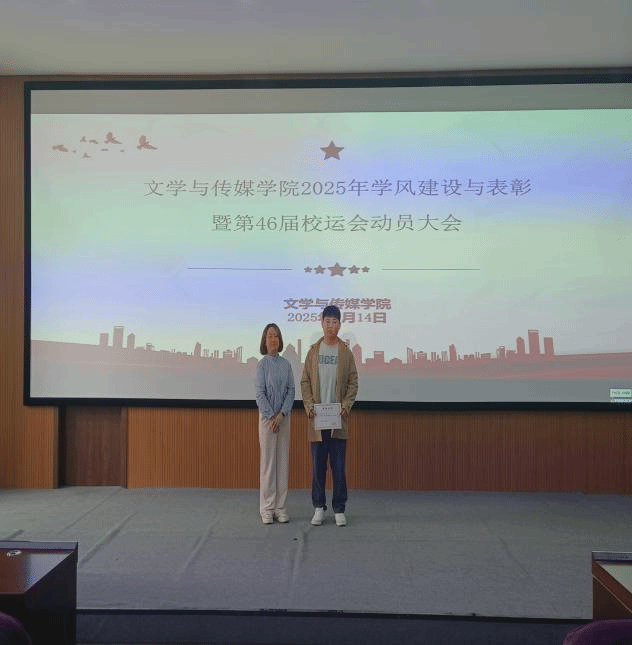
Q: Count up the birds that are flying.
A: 9